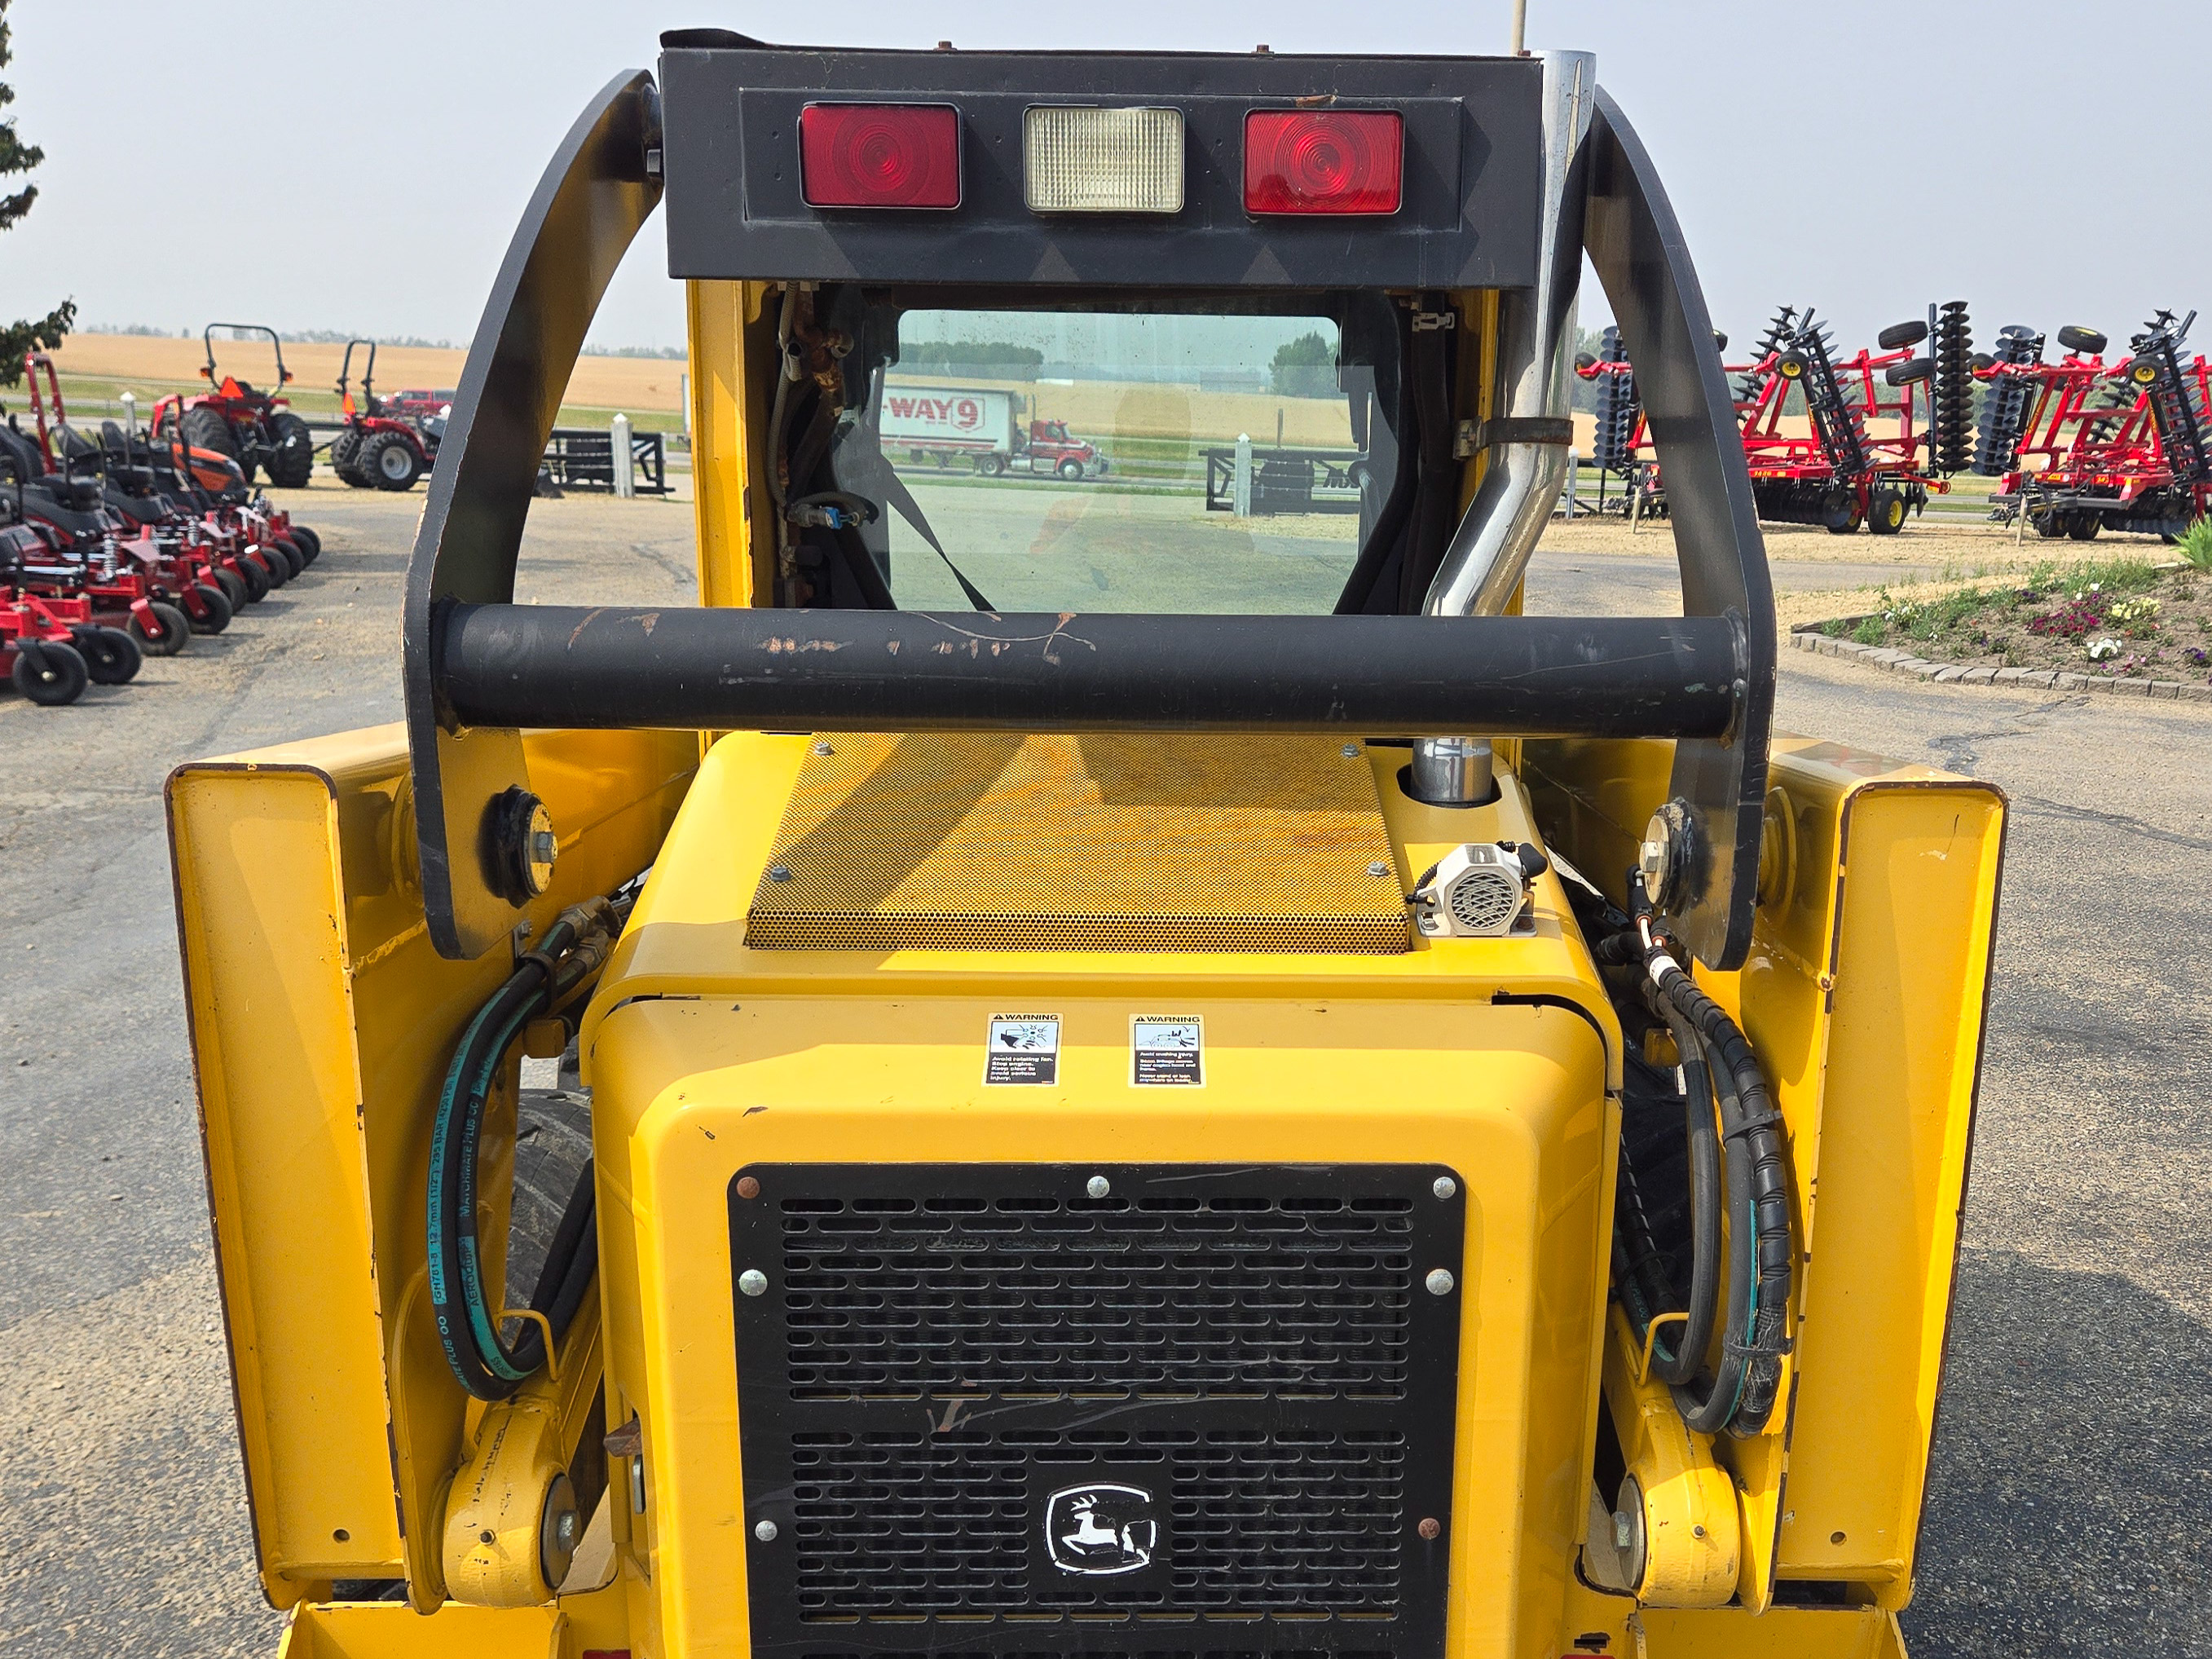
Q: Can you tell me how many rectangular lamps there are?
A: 3